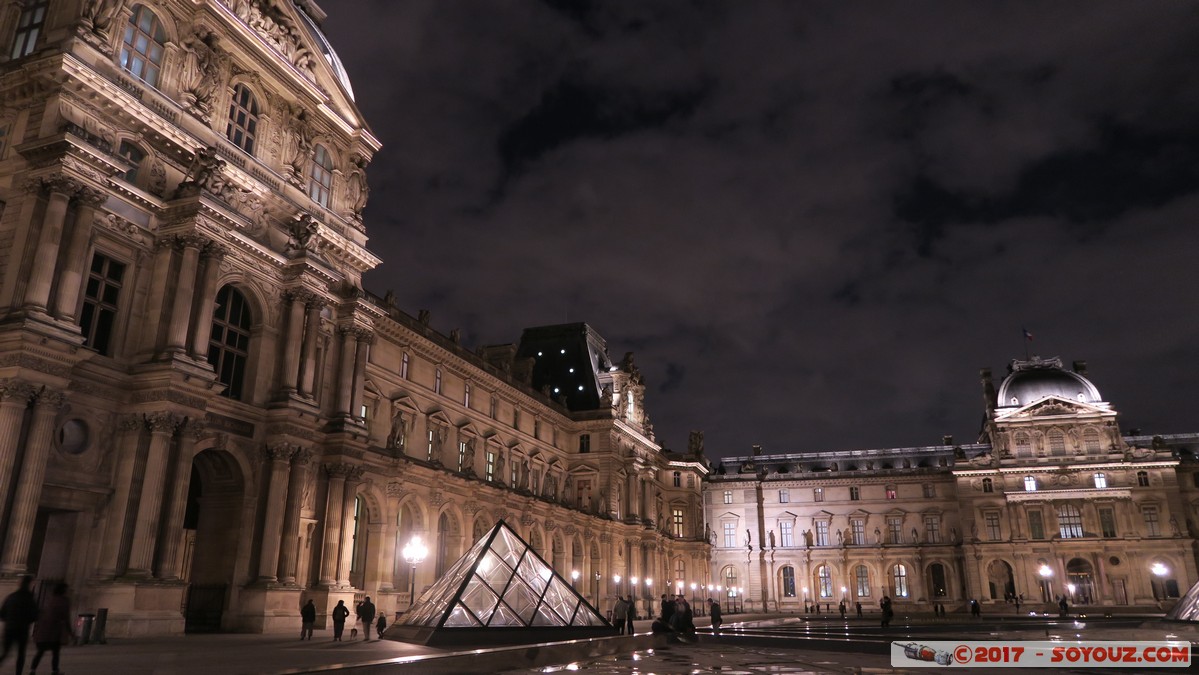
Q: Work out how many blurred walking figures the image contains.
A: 2